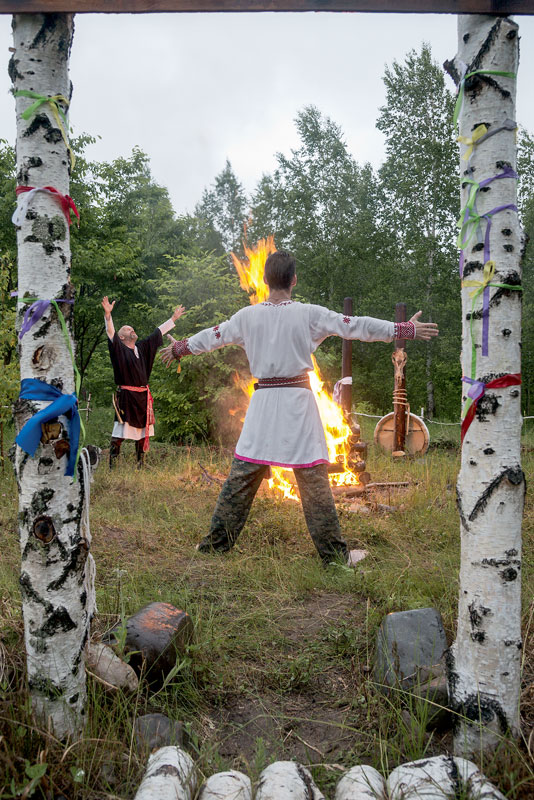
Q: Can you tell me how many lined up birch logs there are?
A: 6